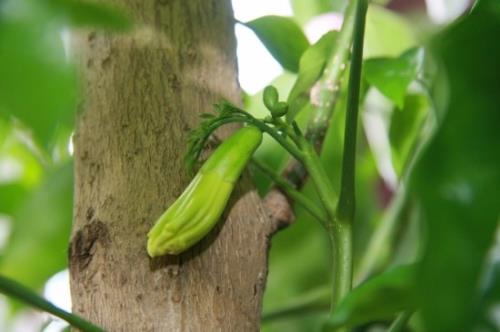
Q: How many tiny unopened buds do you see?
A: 2